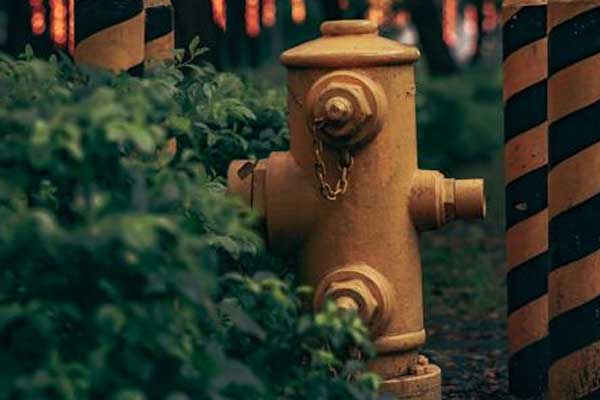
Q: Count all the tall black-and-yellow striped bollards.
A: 4